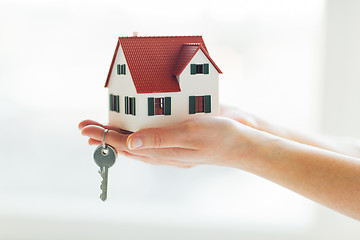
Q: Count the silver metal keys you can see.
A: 1